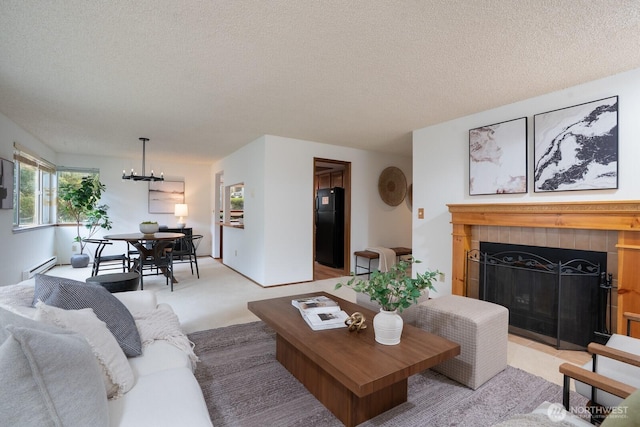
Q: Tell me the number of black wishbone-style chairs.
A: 4